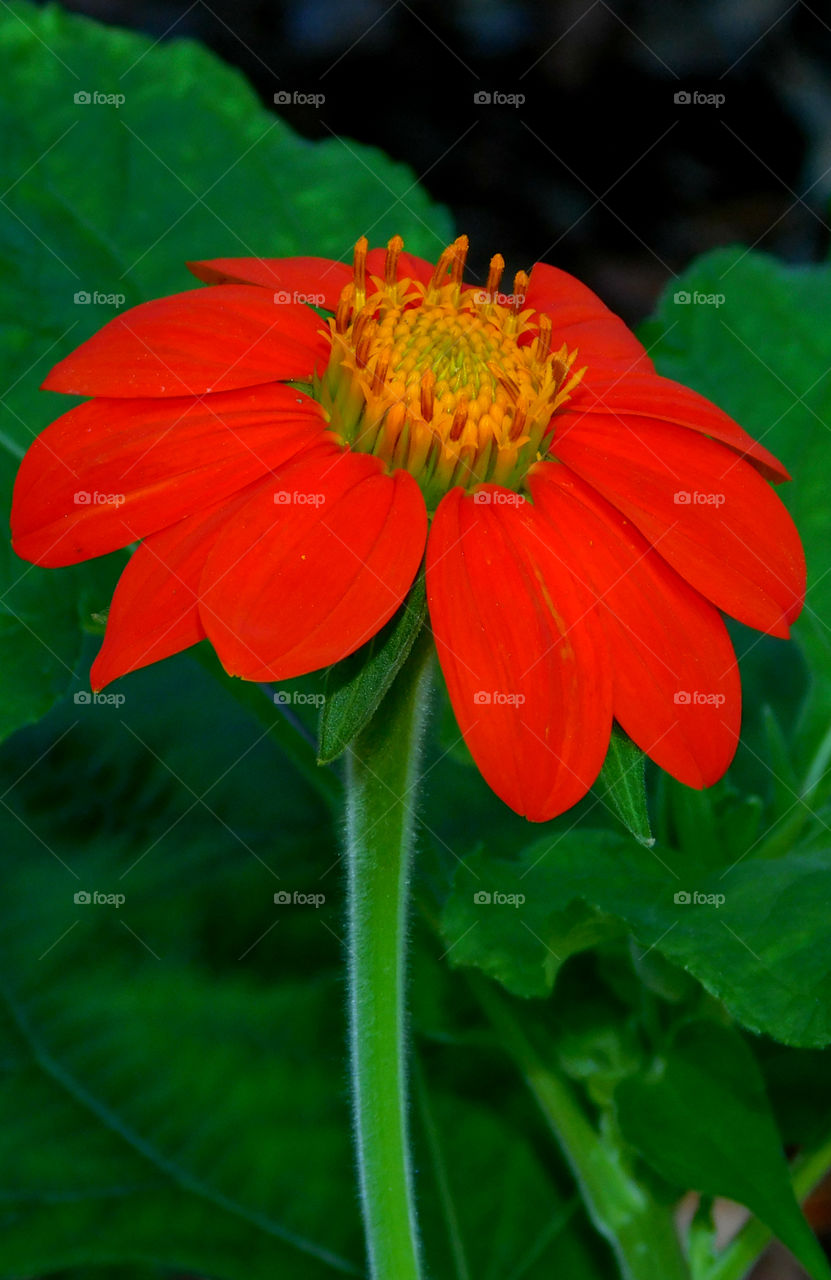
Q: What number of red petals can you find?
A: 11